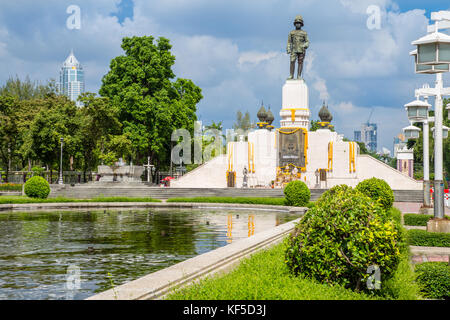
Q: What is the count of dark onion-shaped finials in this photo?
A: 4